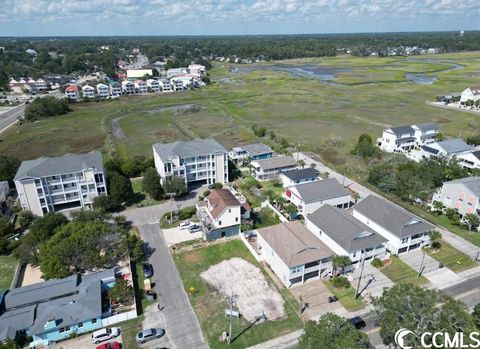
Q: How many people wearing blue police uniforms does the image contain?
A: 0